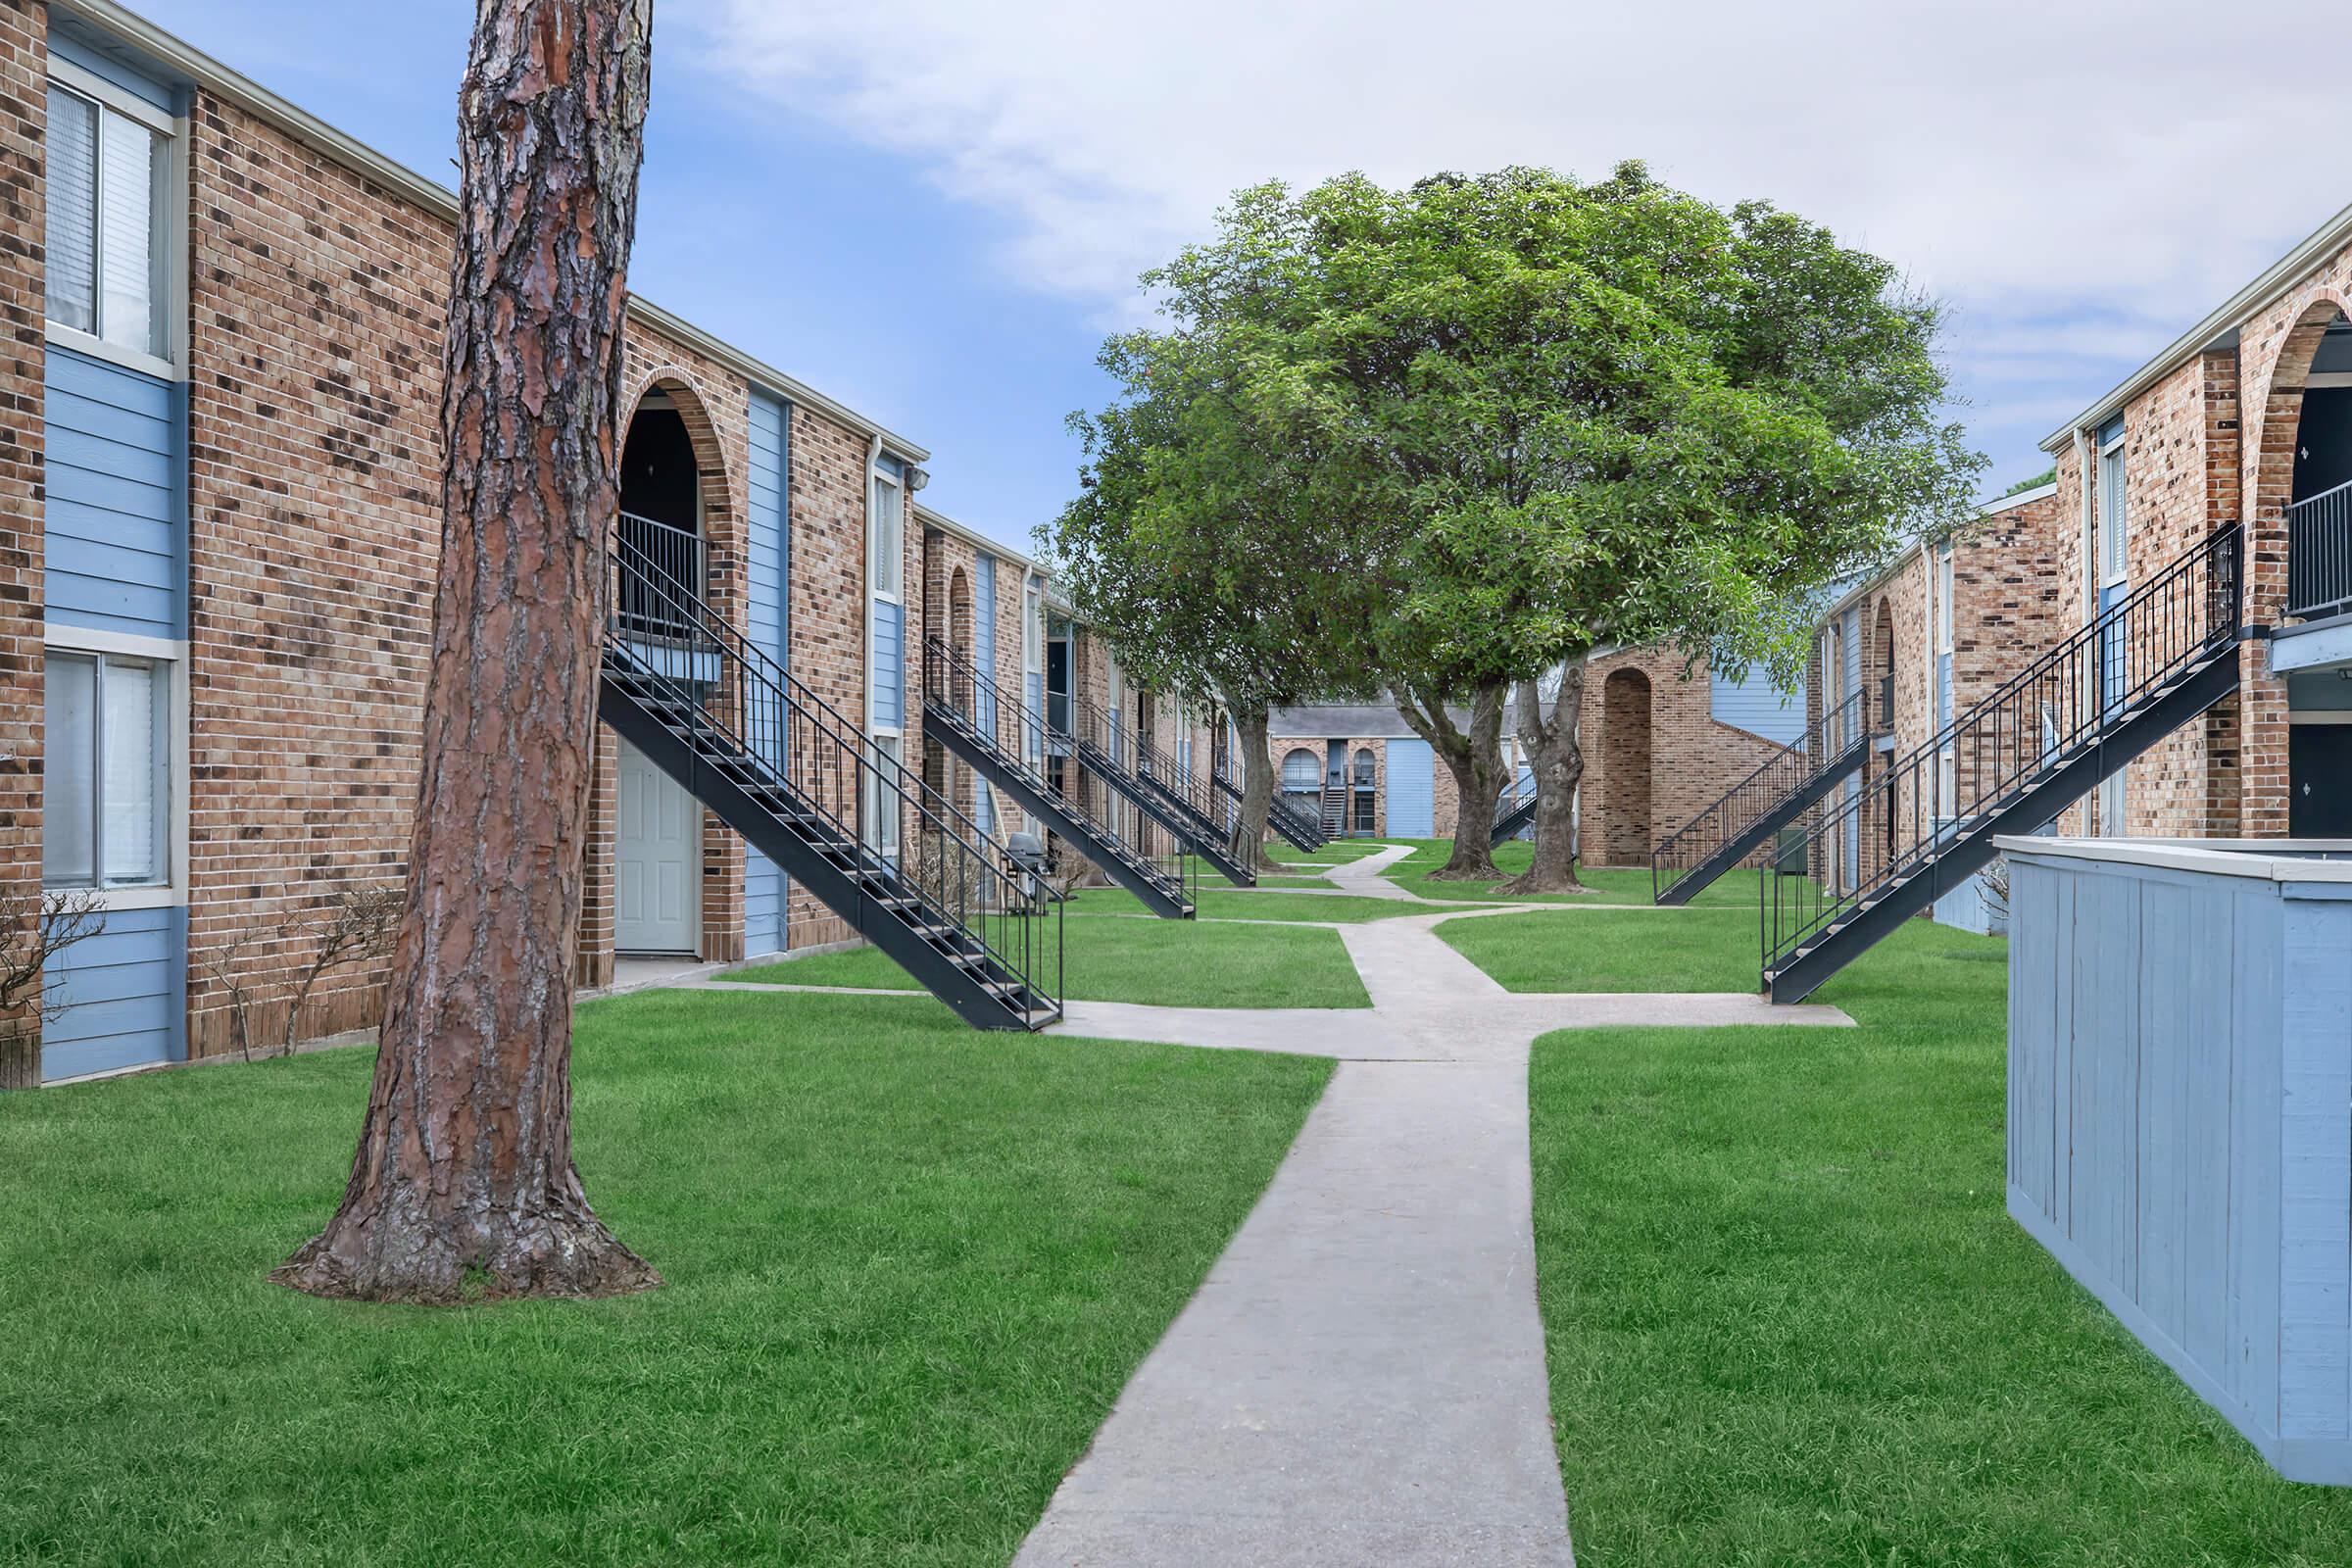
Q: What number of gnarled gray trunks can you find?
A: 3